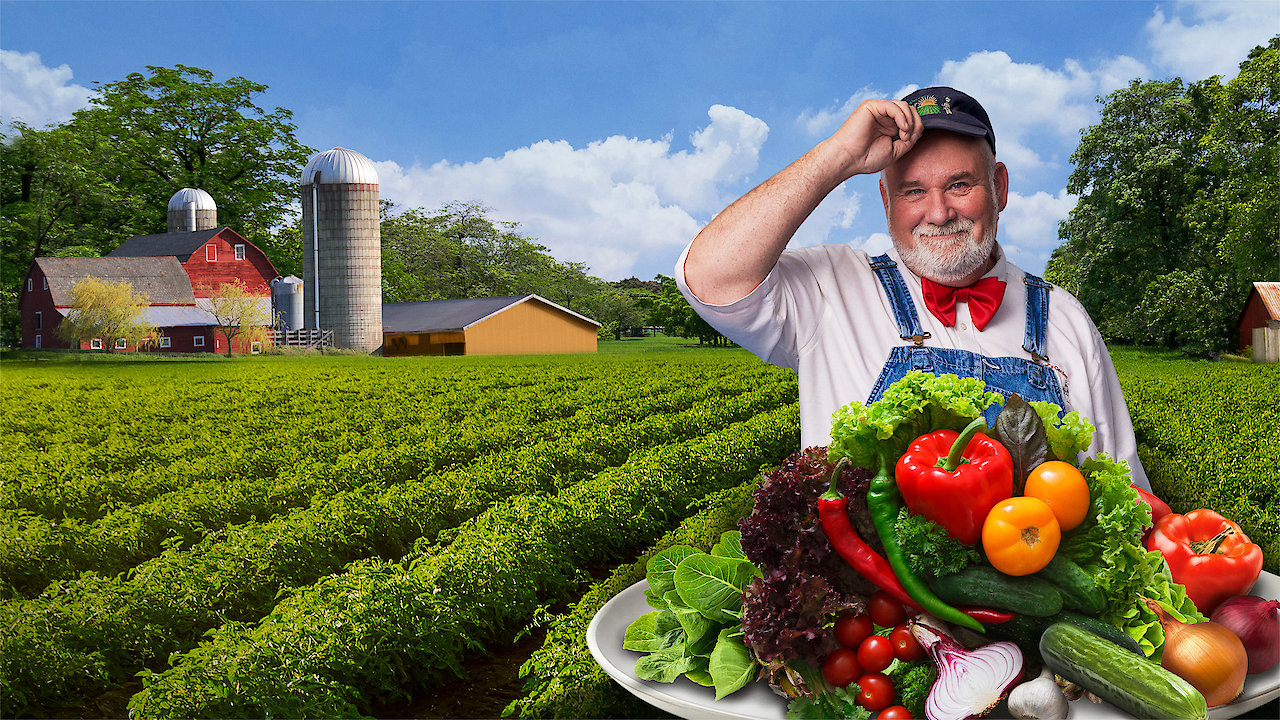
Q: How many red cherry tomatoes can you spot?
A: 7